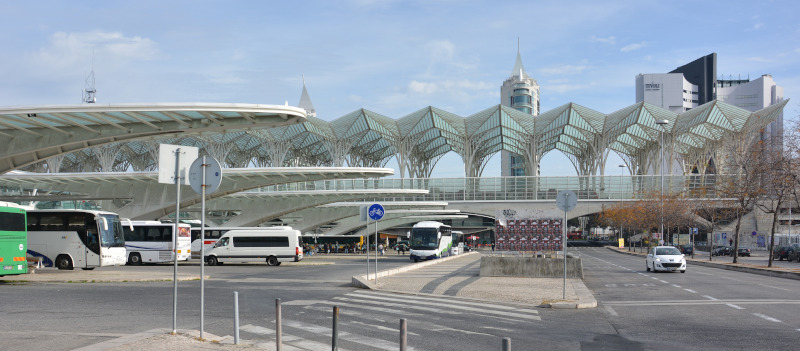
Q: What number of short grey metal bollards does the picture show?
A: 5